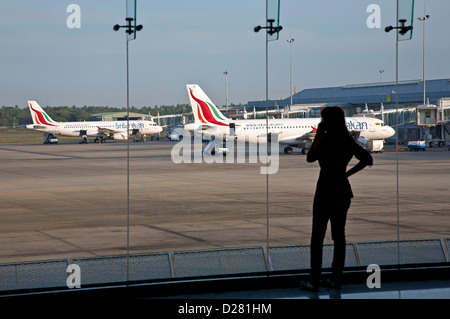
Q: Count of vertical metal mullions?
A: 3